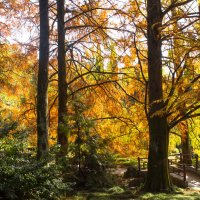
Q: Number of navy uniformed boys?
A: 0